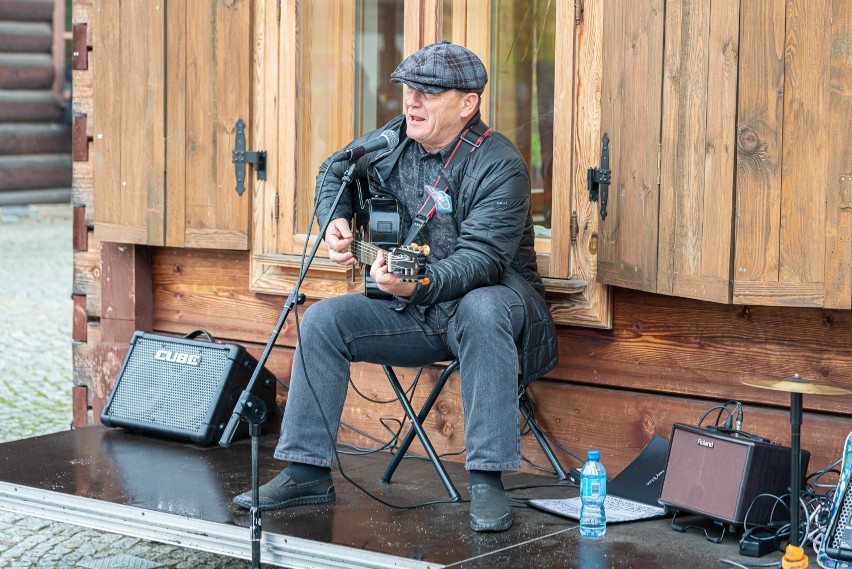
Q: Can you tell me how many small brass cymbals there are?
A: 1